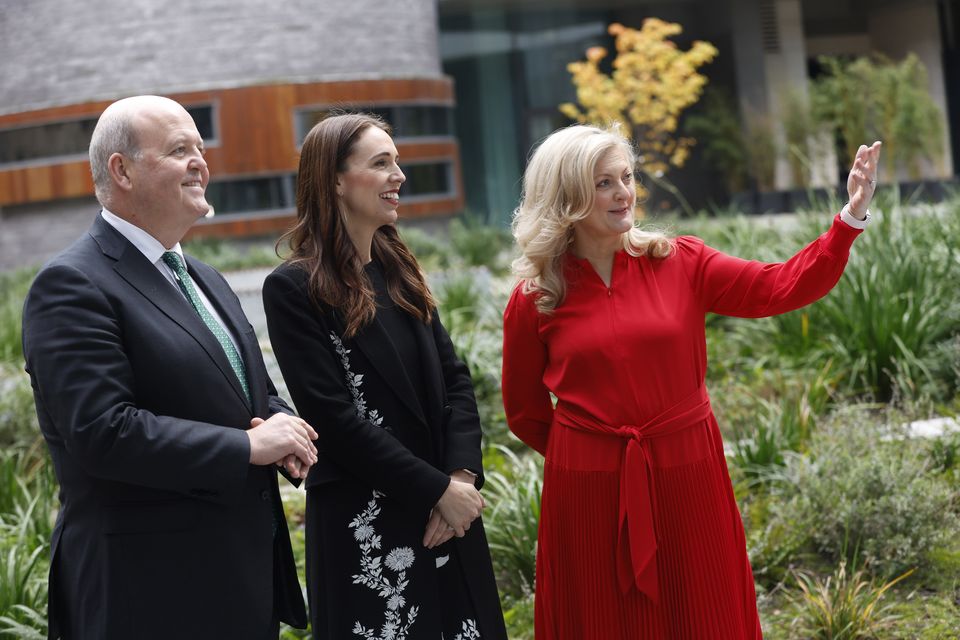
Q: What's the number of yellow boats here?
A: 0